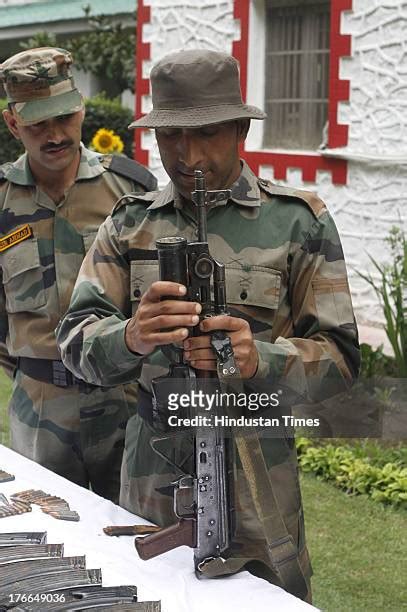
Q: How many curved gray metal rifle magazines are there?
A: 6